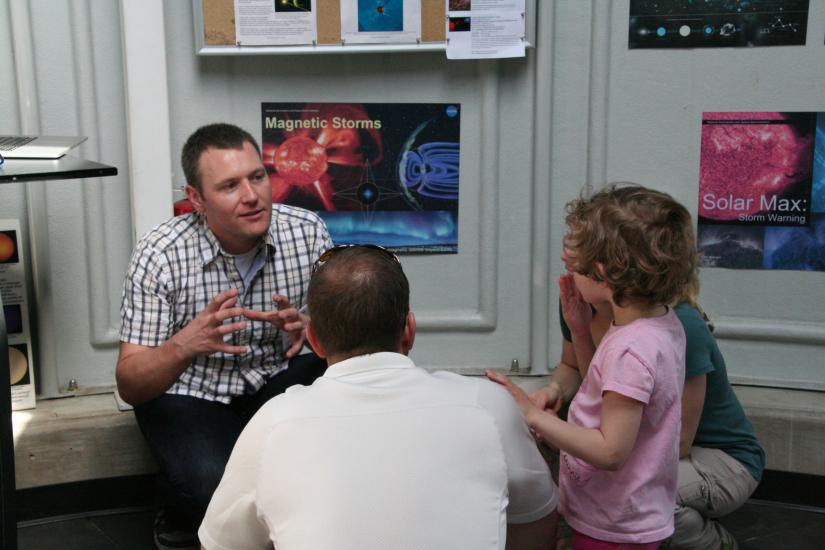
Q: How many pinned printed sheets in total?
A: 3